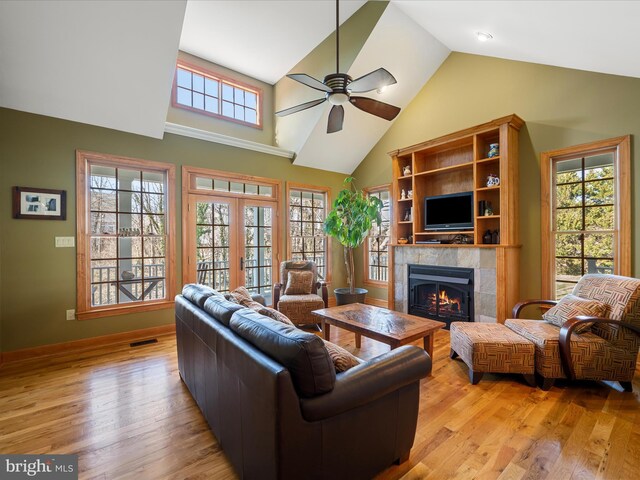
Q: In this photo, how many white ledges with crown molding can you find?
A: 1